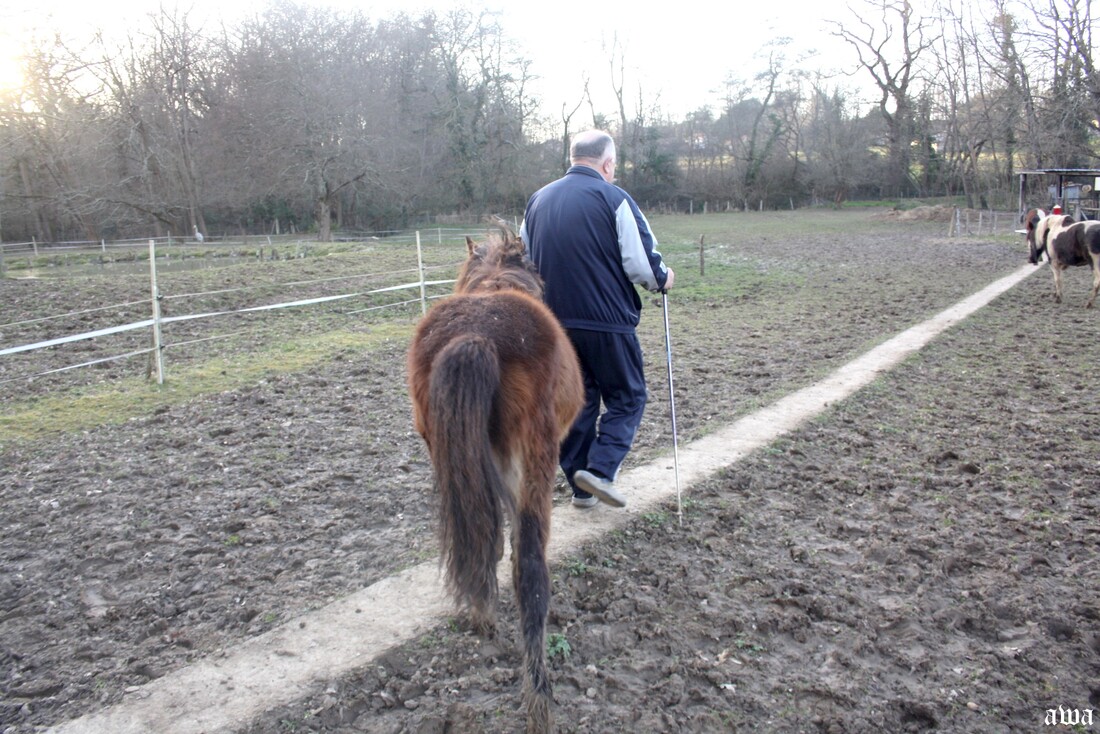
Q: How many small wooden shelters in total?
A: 1